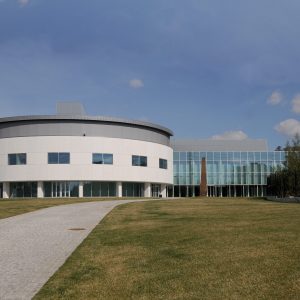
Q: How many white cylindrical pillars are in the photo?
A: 6